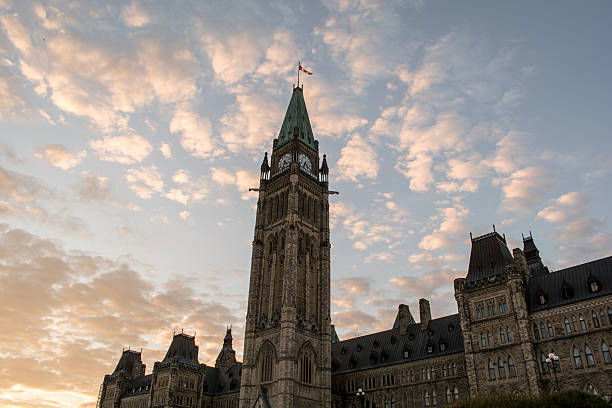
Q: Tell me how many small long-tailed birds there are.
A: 0